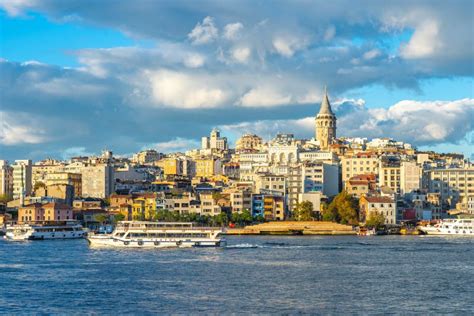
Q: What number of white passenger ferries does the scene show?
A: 3